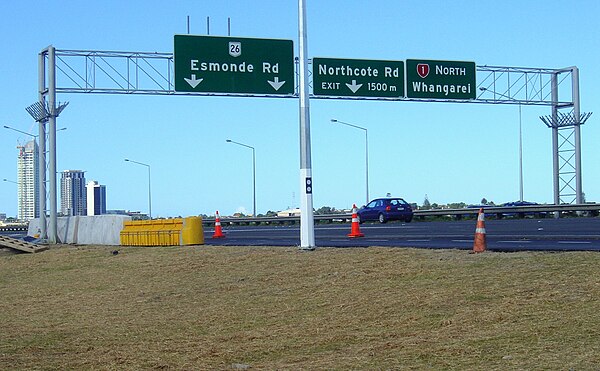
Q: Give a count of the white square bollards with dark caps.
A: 0